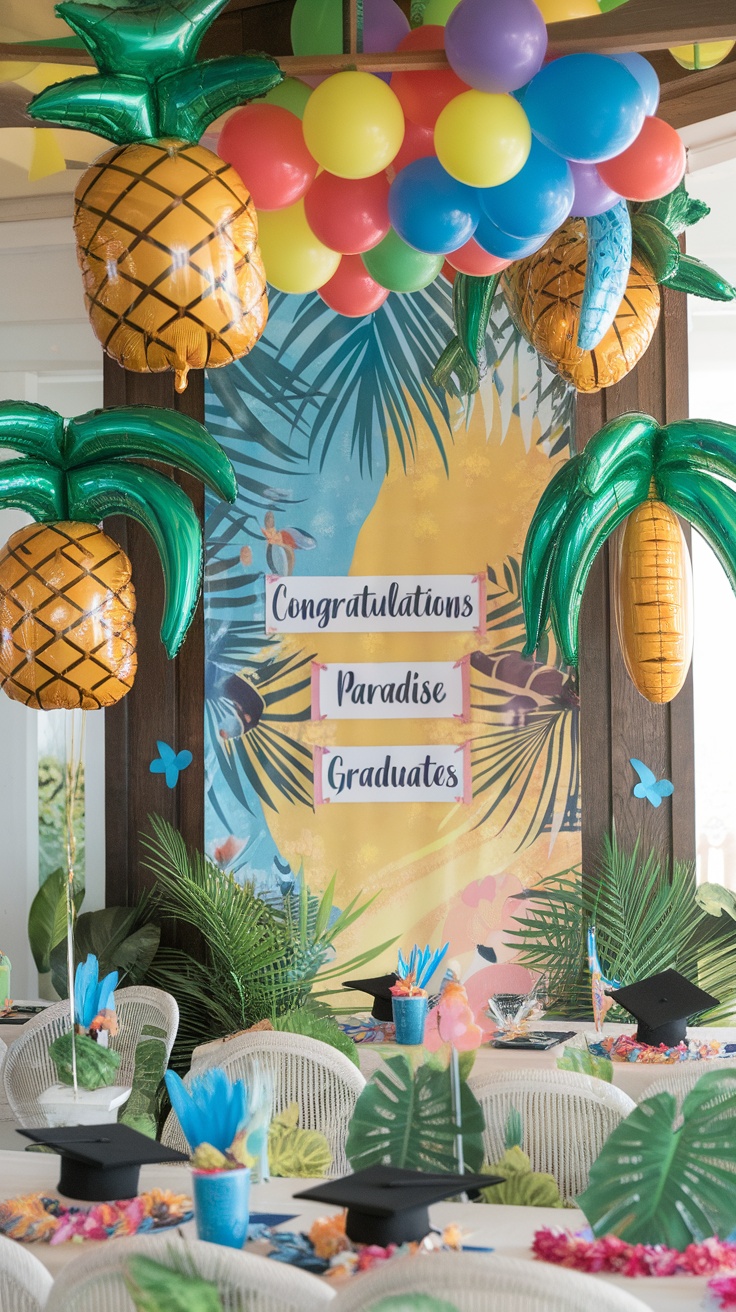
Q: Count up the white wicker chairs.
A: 7